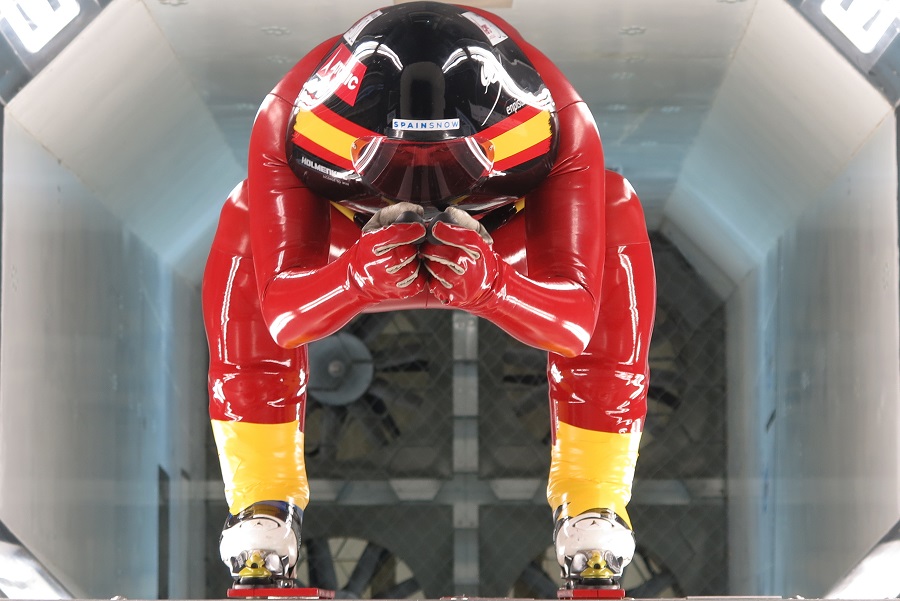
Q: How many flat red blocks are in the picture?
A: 2